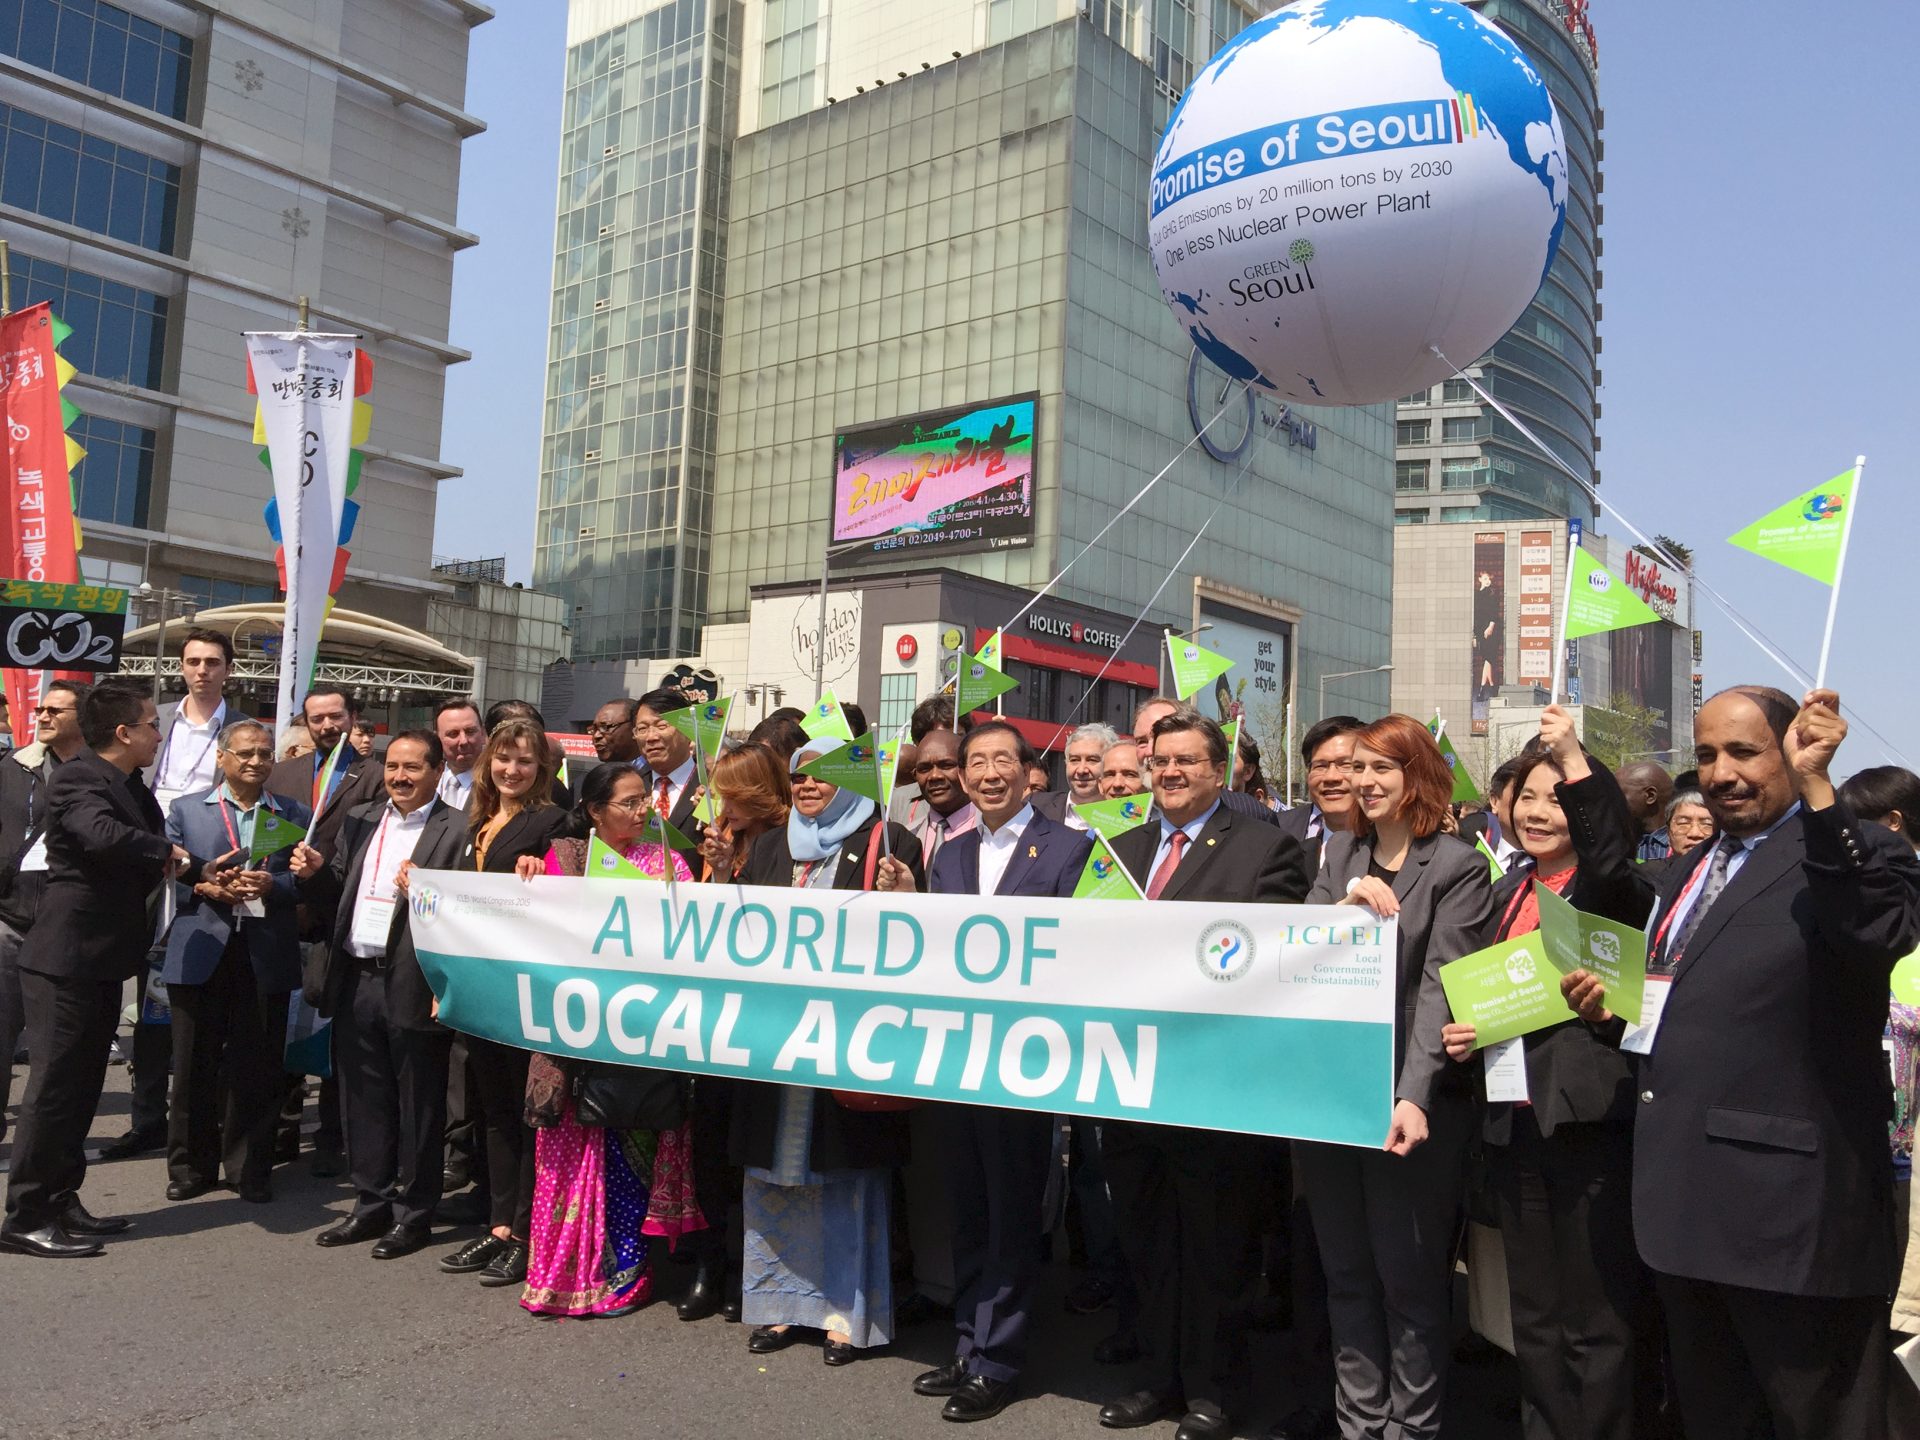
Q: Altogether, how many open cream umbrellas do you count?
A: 0